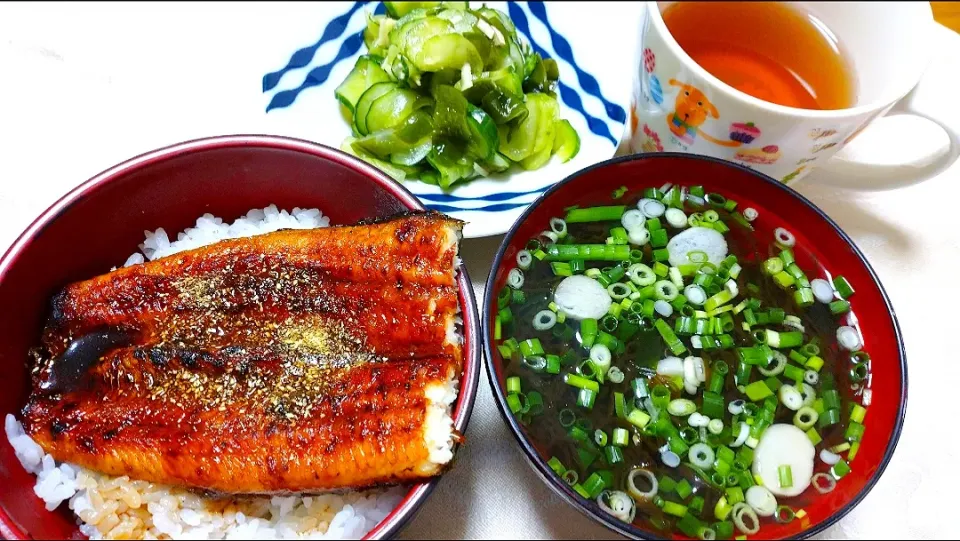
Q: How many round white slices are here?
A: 3